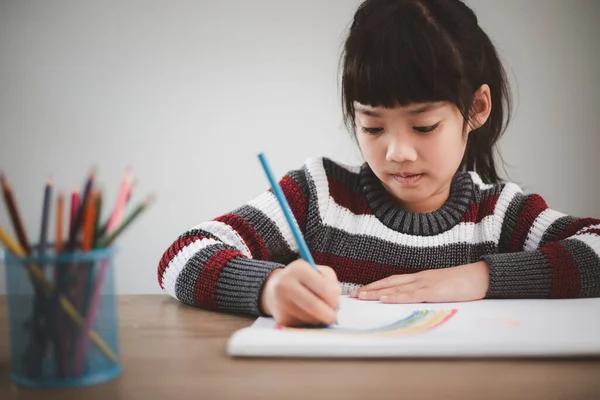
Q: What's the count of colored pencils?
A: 12